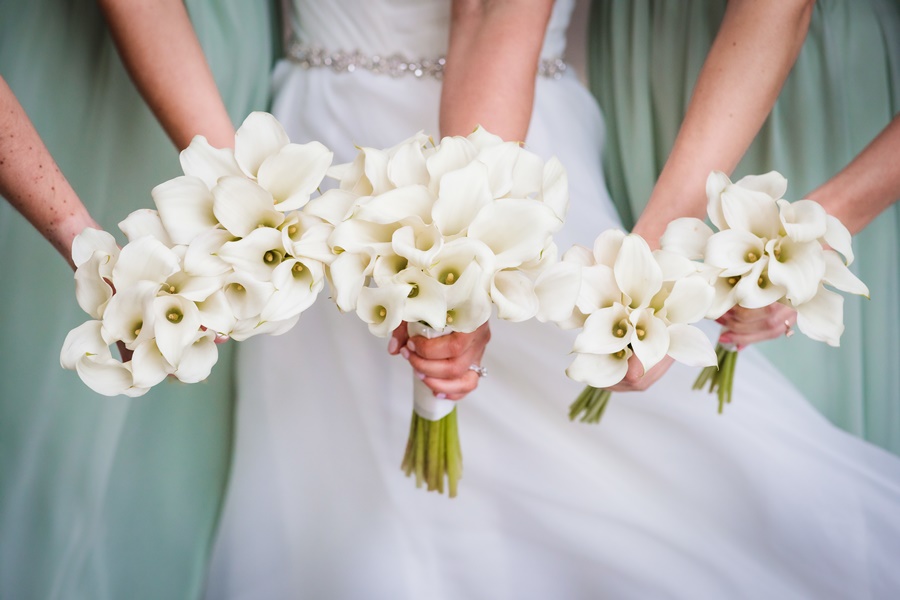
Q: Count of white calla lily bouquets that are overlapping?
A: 5